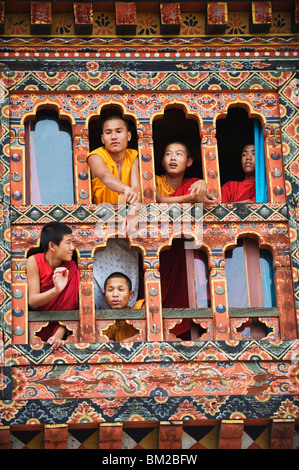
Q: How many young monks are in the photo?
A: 5